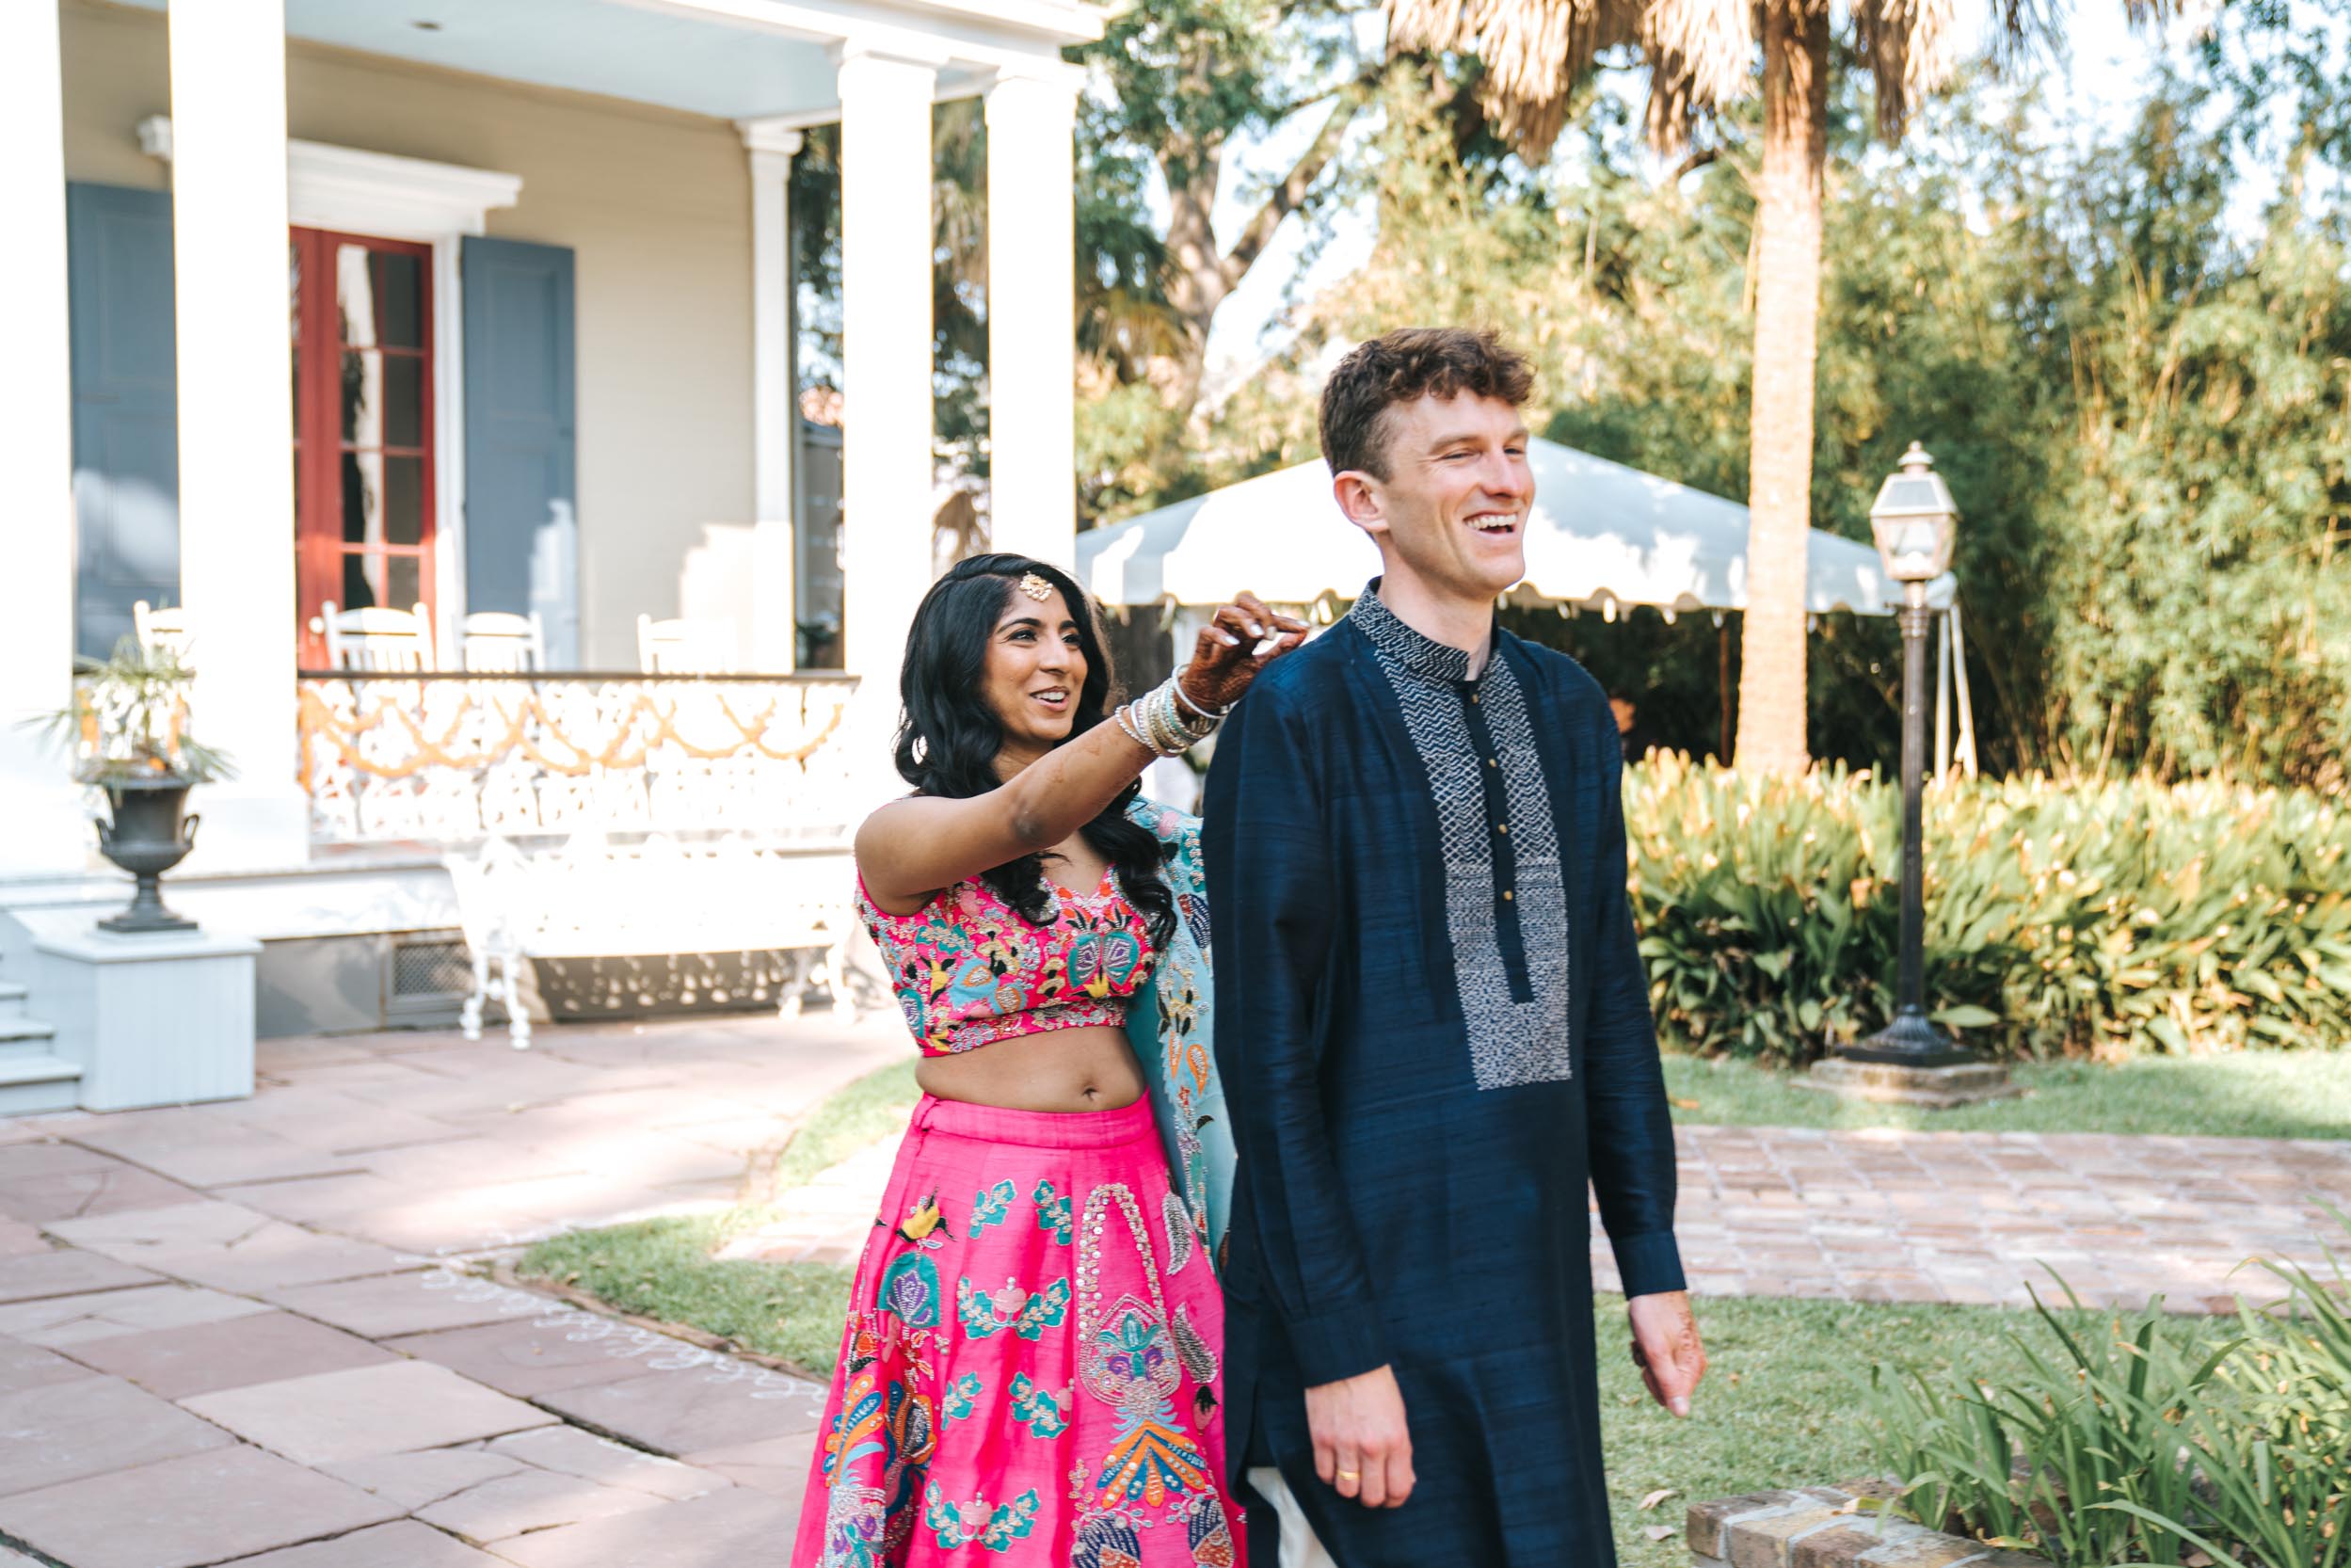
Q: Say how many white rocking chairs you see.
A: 4